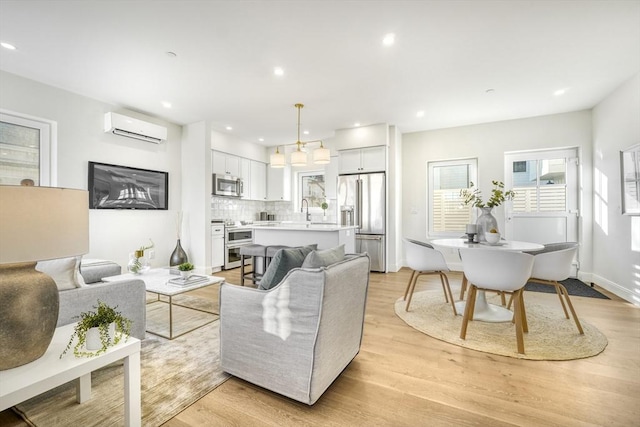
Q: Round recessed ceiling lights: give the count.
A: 10